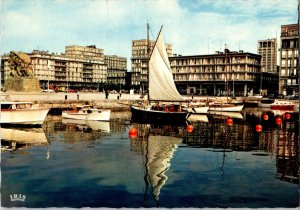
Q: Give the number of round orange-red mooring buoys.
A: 7